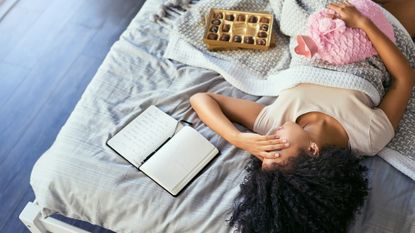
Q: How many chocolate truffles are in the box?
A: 15